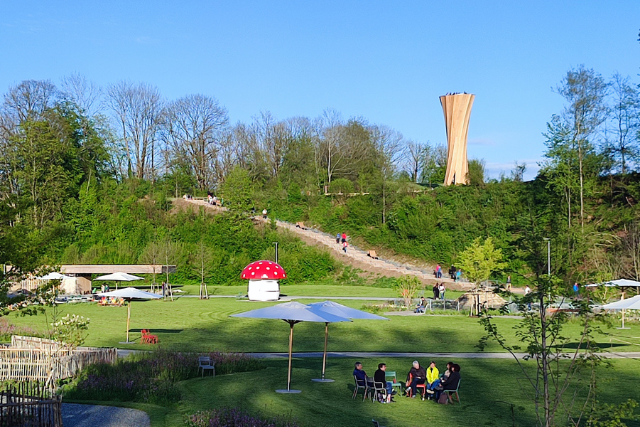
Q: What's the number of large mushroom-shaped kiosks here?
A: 1